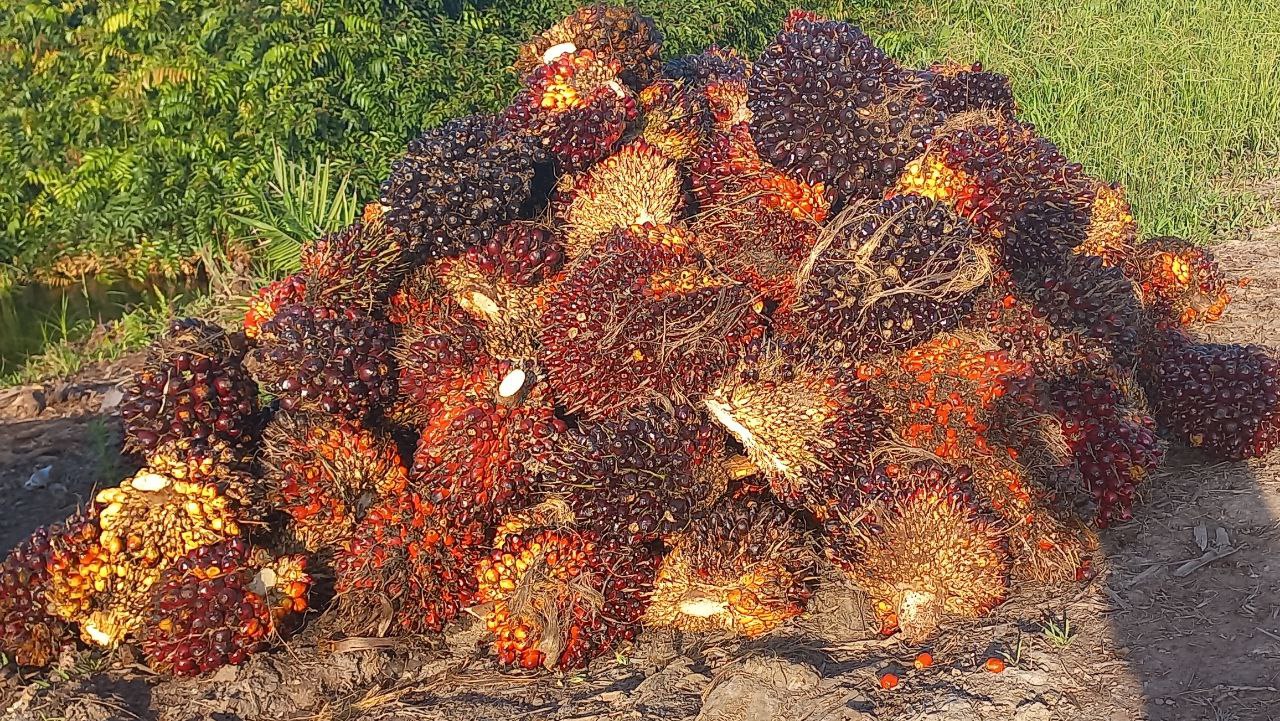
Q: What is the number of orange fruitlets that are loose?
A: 3